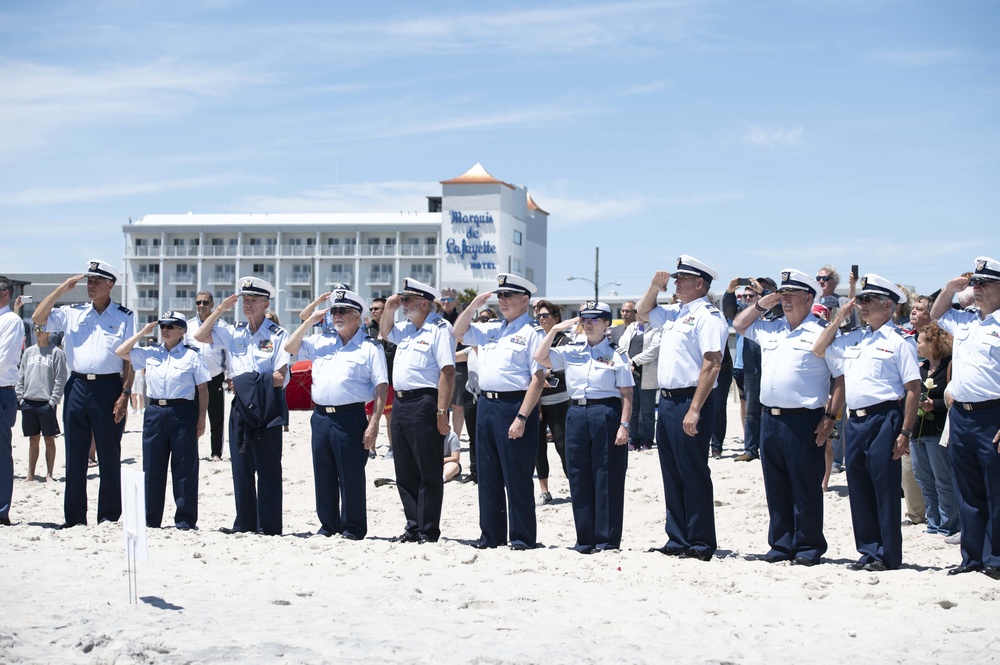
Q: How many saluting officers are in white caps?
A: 11